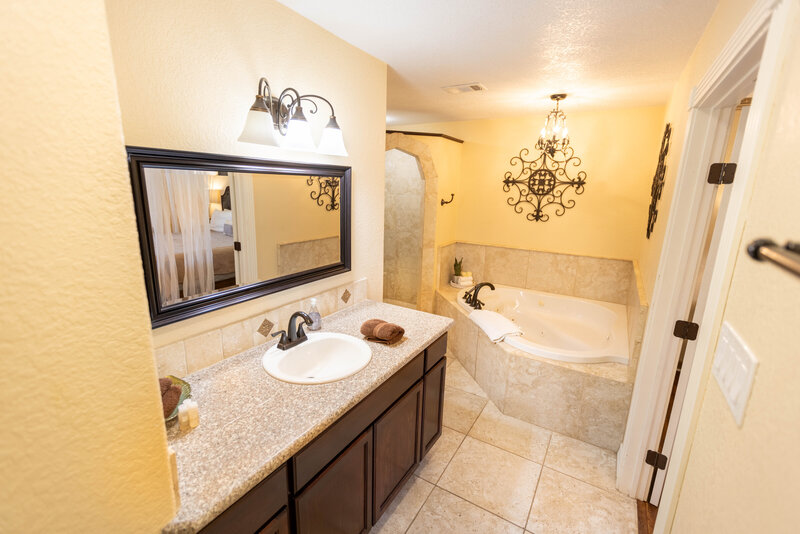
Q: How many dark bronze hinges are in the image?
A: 3